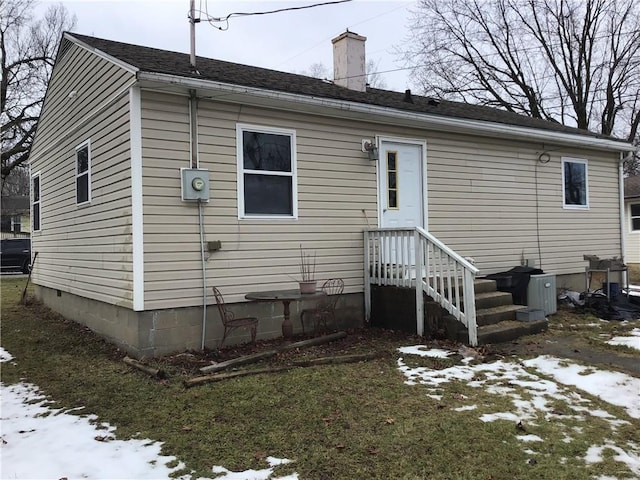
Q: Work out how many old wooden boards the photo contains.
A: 3